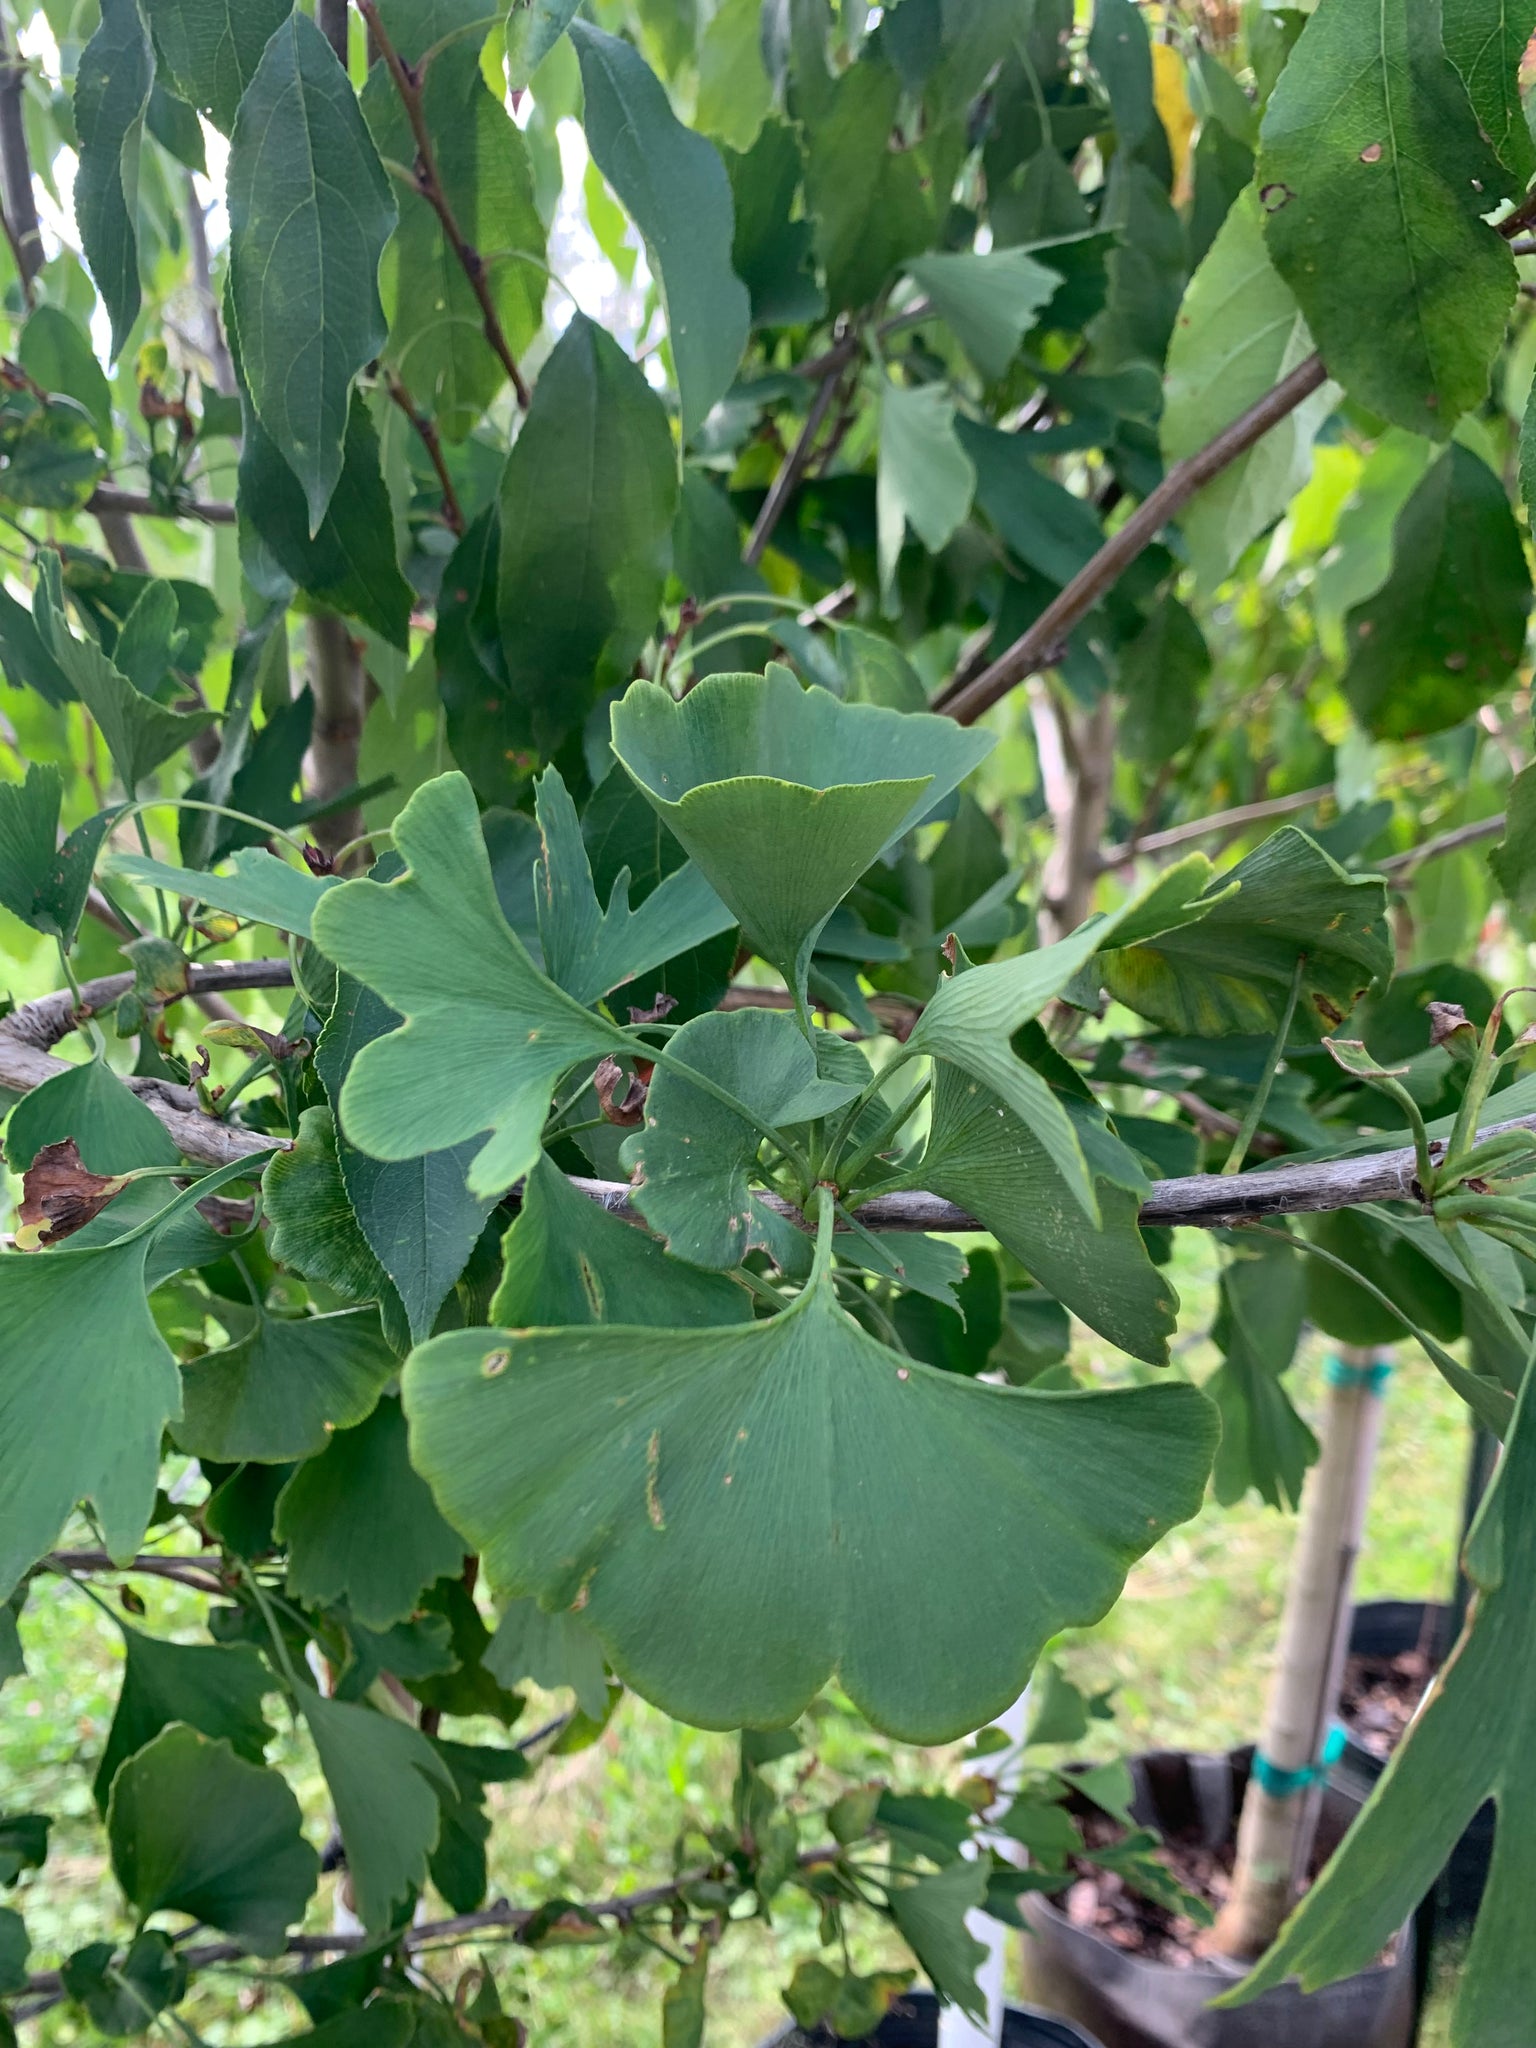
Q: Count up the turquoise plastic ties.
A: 2